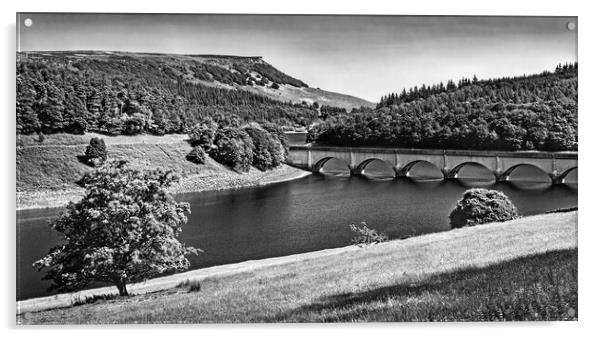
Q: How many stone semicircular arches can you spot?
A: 6